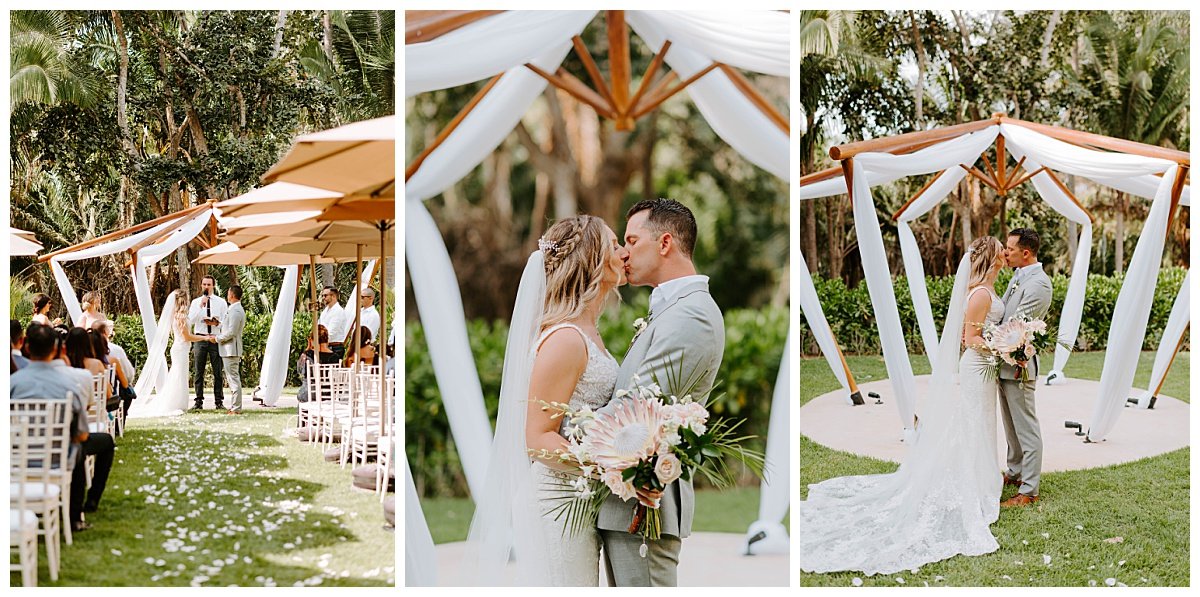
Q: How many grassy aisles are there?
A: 1